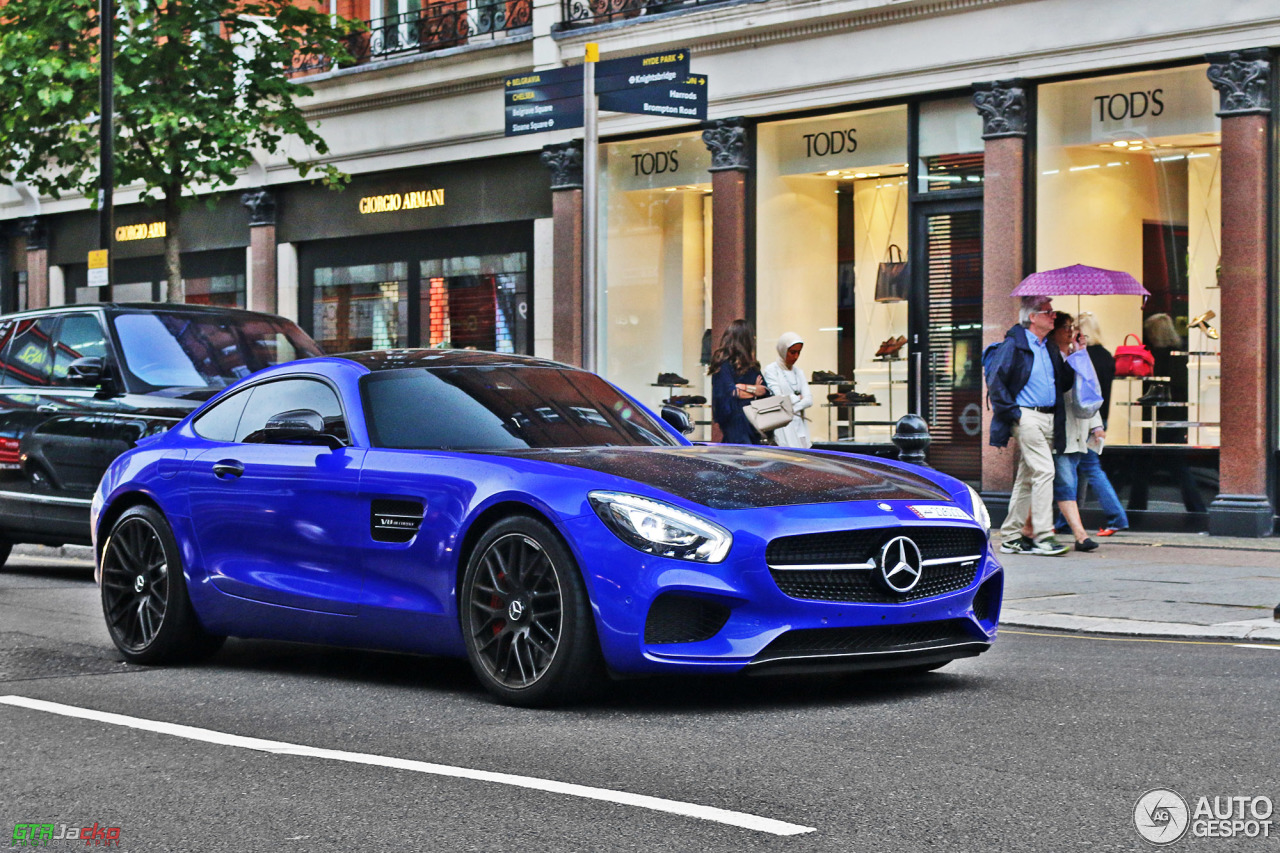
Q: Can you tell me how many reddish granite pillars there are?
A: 6